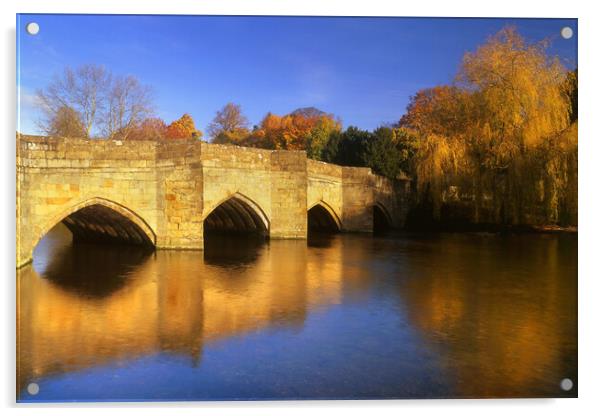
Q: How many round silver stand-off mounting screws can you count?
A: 4